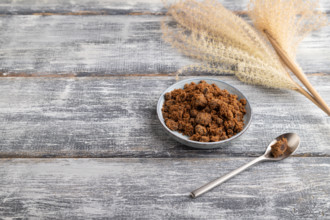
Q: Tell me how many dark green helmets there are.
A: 0